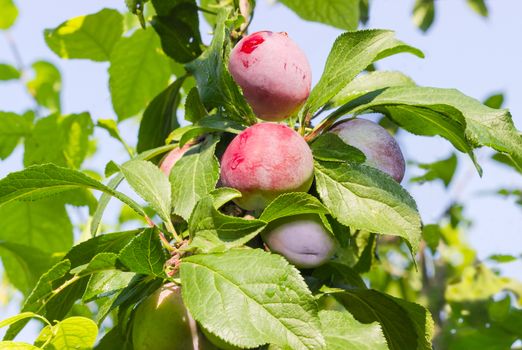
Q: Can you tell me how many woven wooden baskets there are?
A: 0